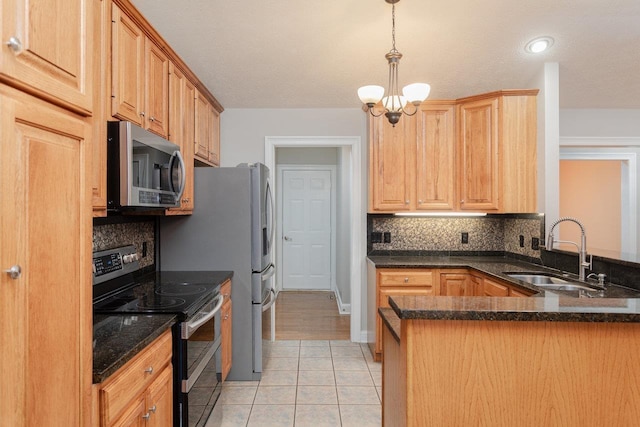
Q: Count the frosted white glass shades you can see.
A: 3